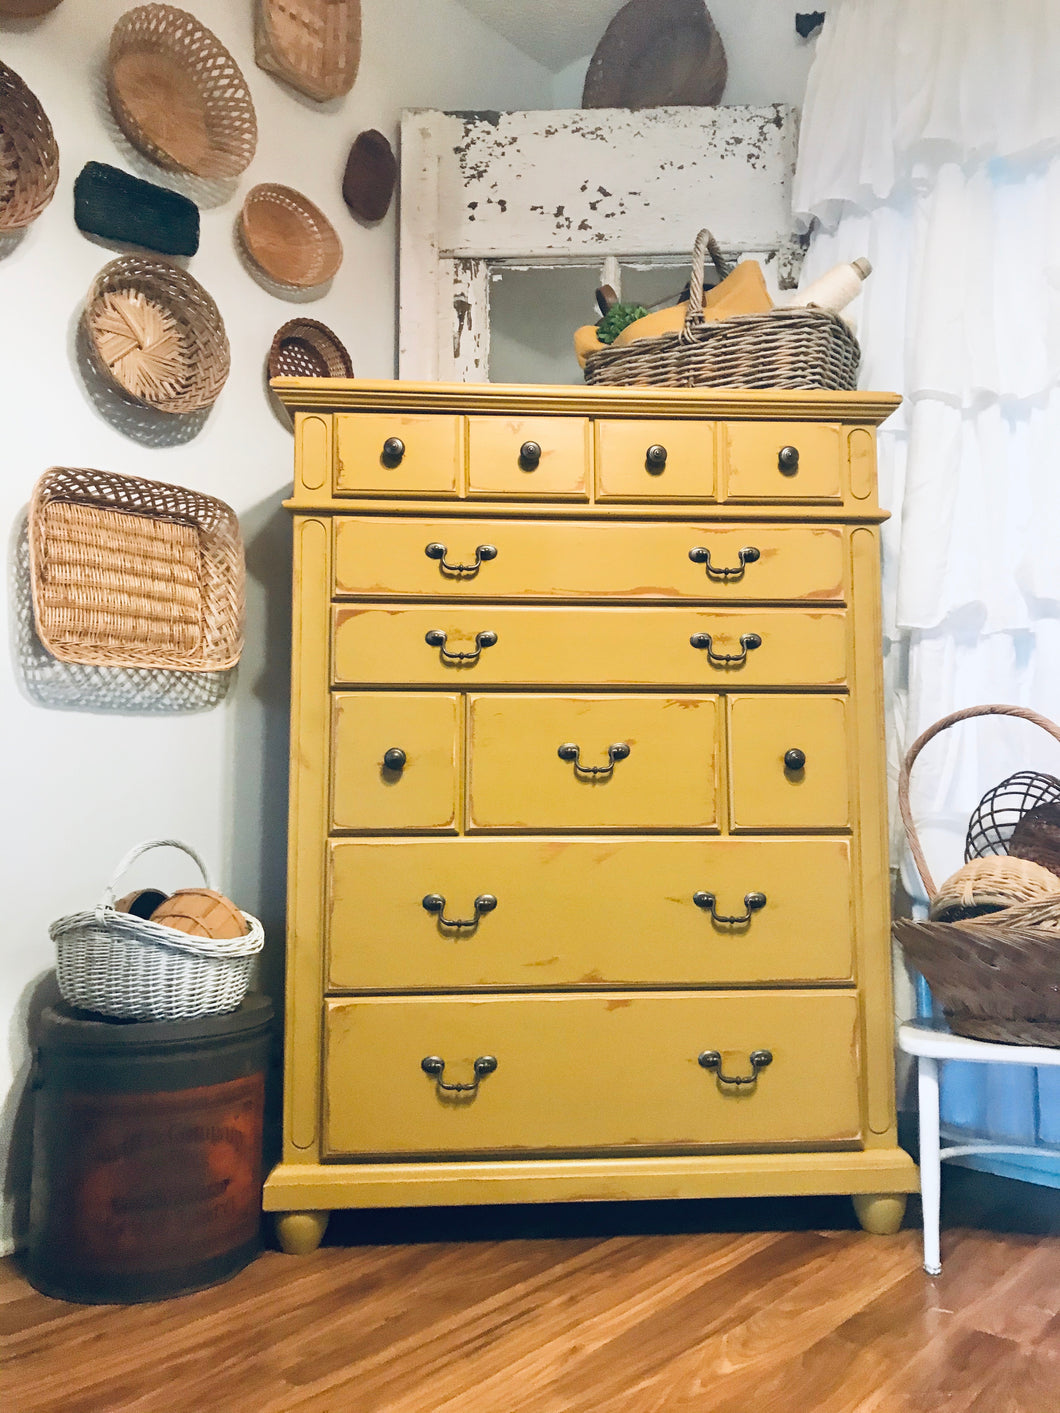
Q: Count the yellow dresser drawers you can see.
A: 11